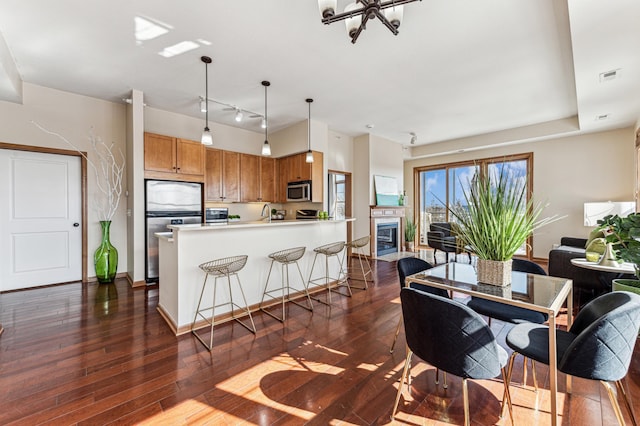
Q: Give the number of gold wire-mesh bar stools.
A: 4